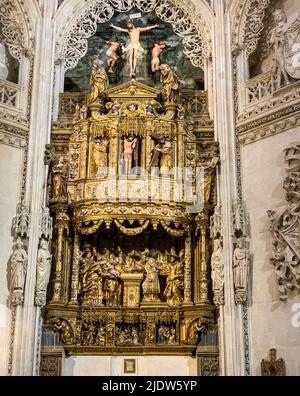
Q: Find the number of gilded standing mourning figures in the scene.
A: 2